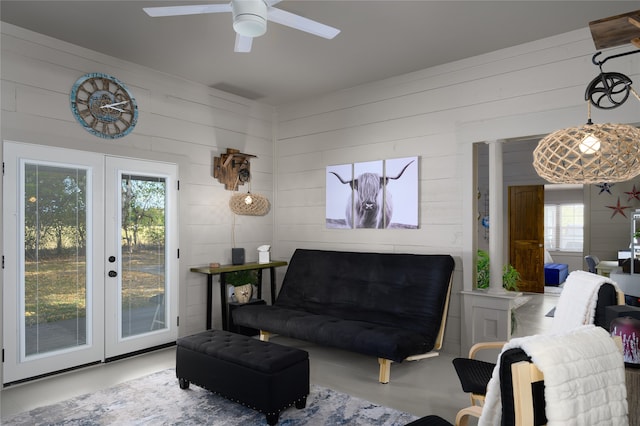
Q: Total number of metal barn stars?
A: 3